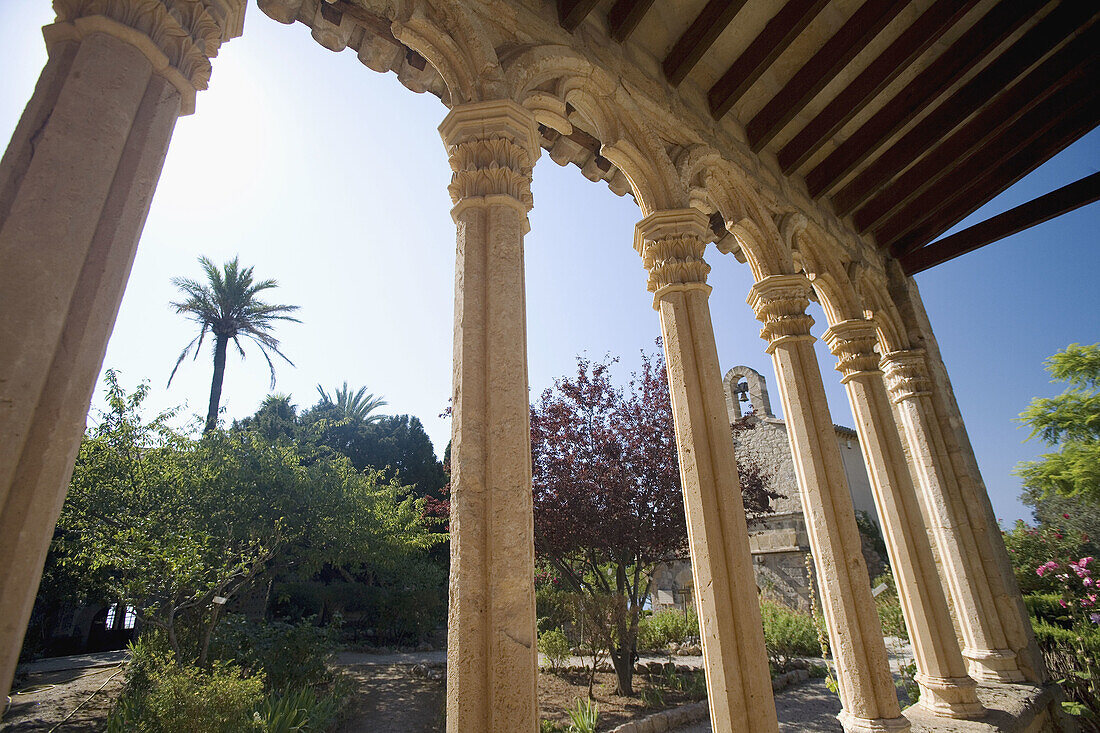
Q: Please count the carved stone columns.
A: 6